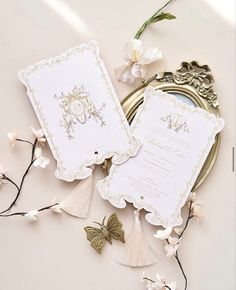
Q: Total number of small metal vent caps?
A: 0